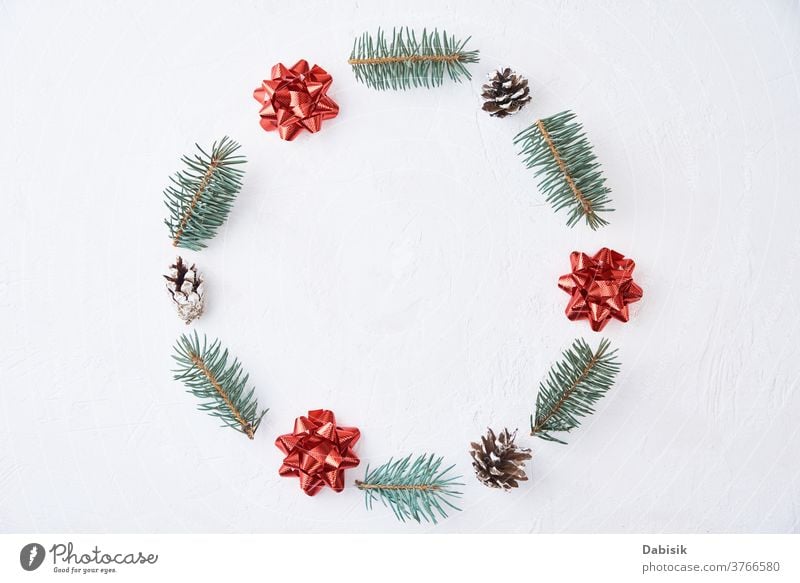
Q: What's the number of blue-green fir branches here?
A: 6